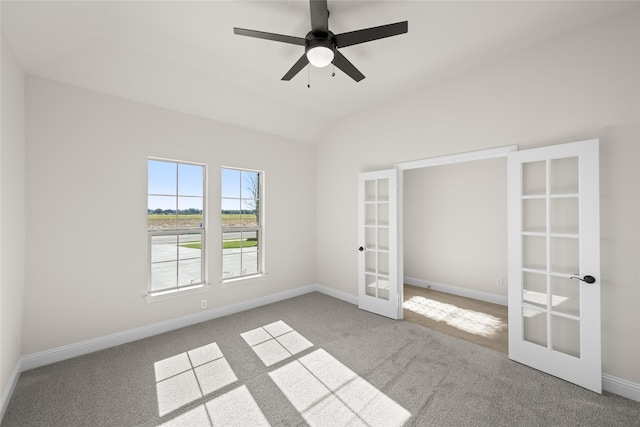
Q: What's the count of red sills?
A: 0